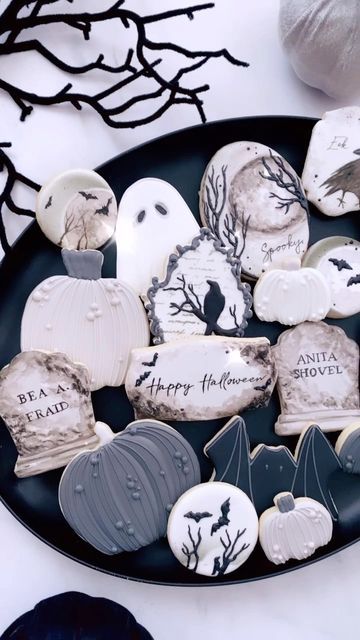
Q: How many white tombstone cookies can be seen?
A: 2